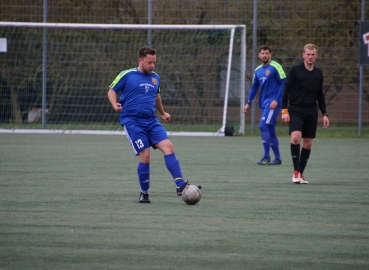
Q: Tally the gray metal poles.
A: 4